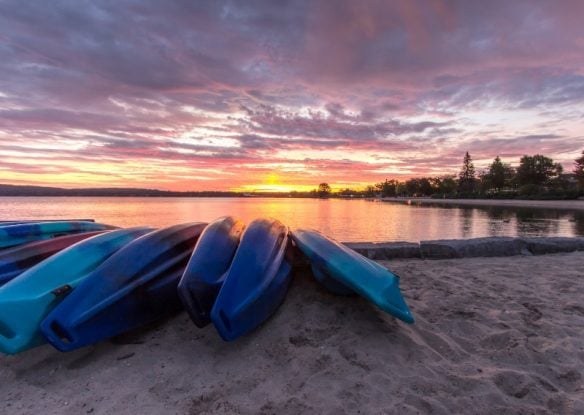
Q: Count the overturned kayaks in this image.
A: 7